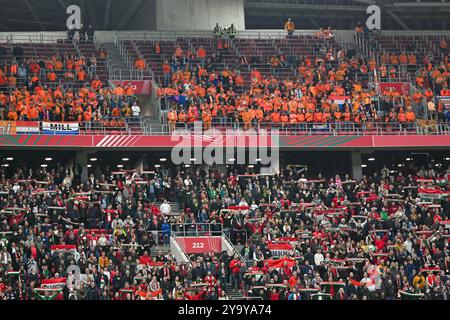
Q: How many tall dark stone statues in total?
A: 0